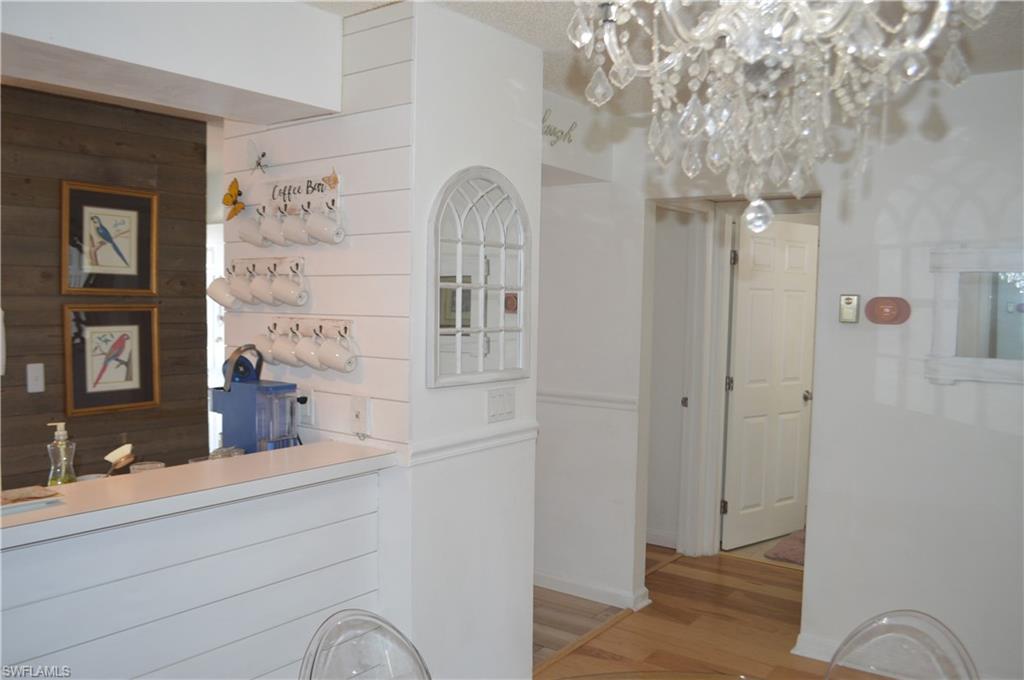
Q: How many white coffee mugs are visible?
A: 12